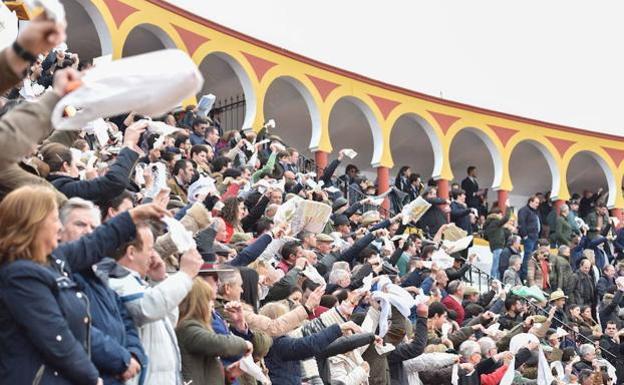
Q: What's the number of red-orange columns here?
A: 6